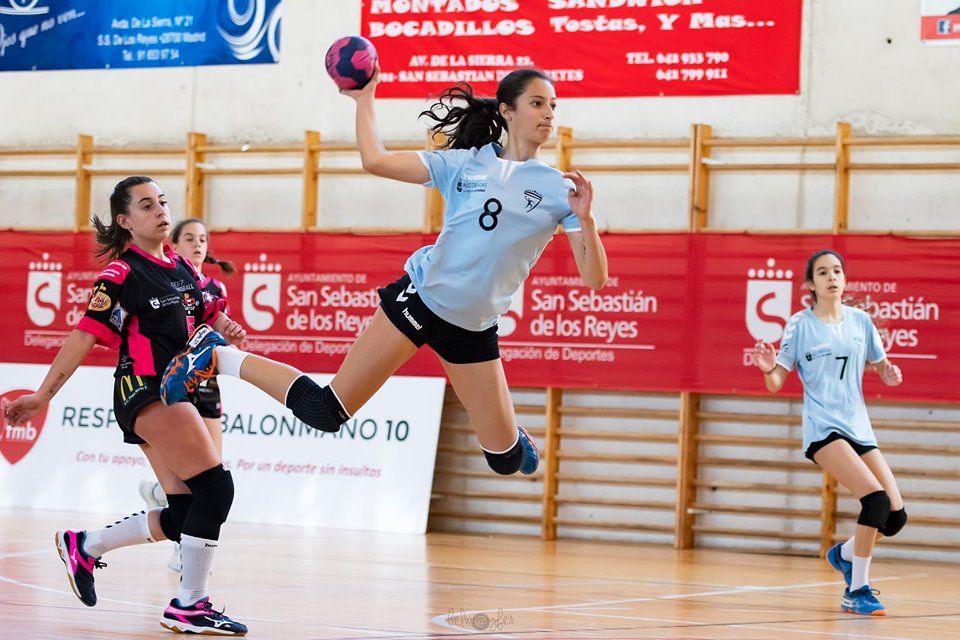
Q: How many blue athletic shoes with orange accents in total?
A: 4